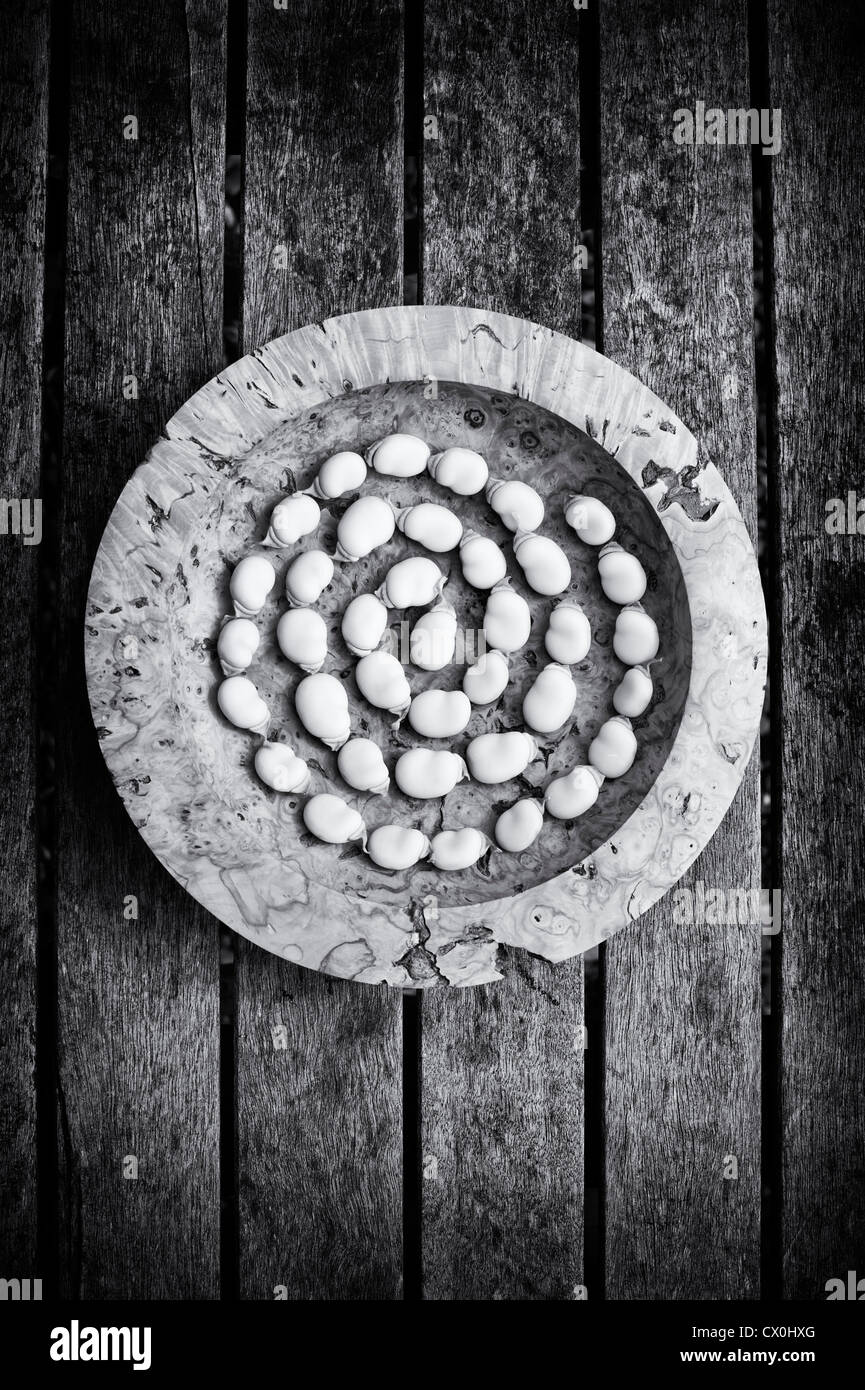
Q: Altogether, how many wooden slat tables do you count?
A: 1